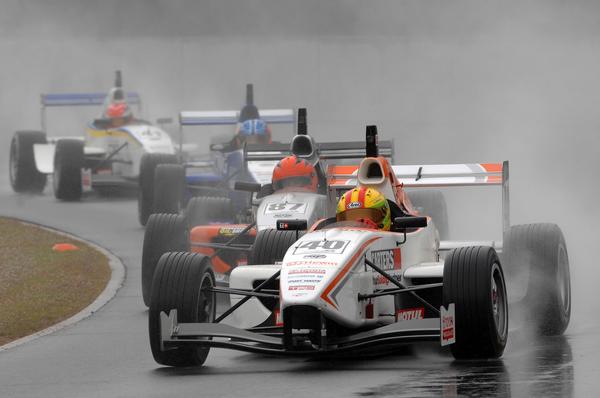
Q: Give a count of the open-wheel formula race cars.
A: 4